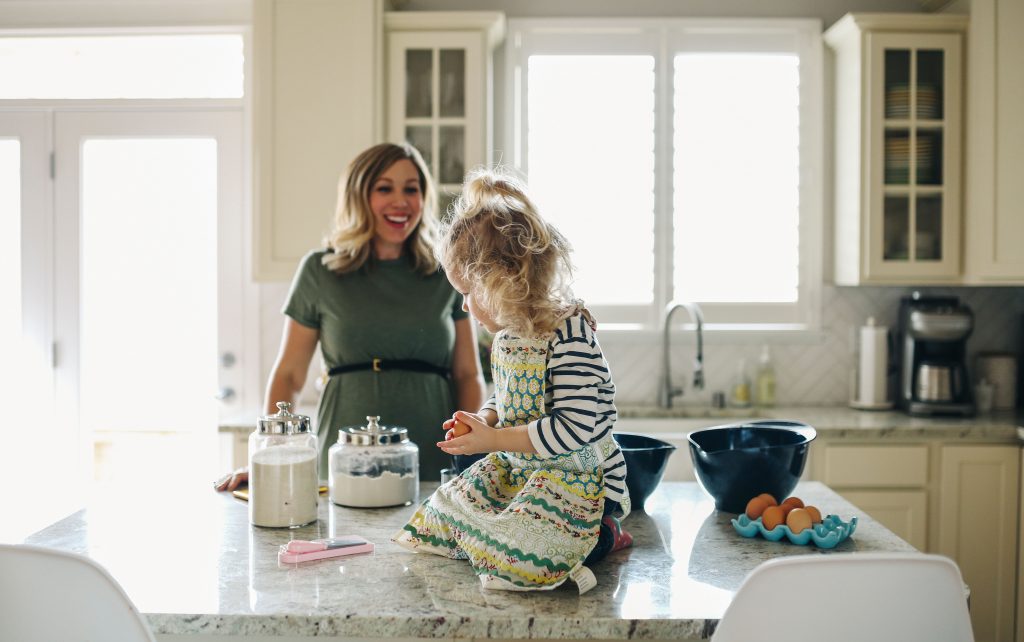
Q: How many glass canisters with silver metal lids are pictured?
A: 2